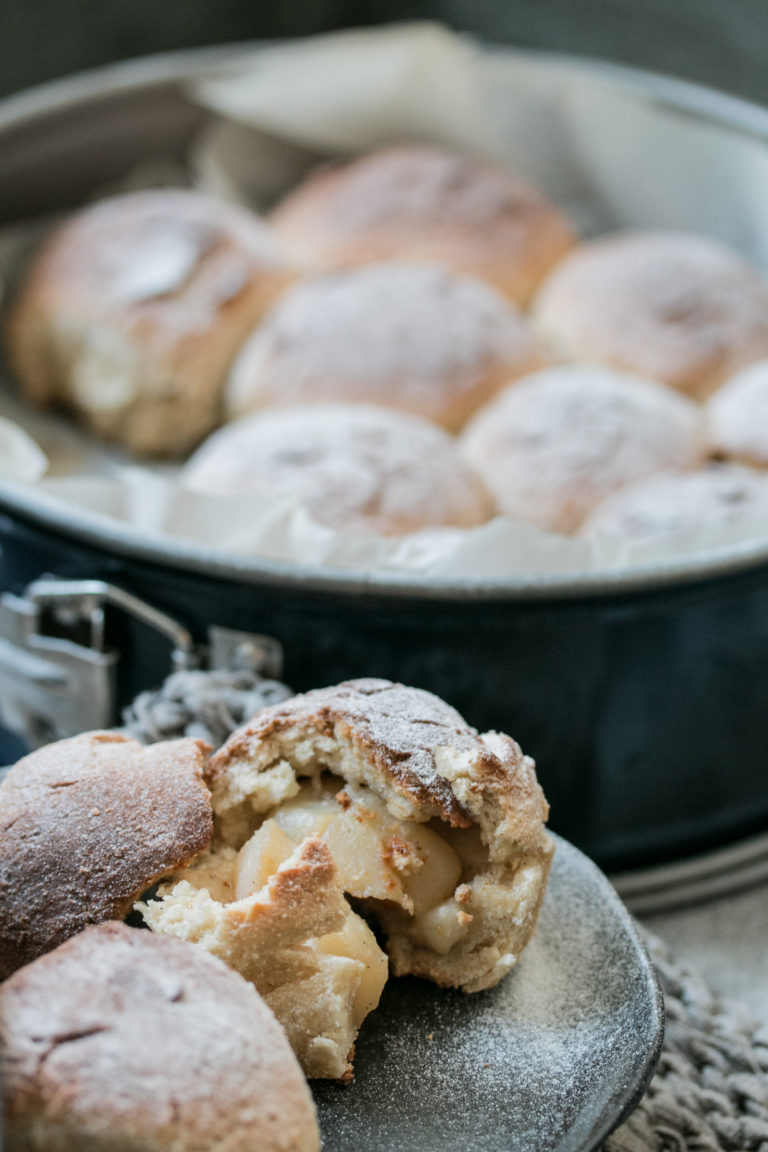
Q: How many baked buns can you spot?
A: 11